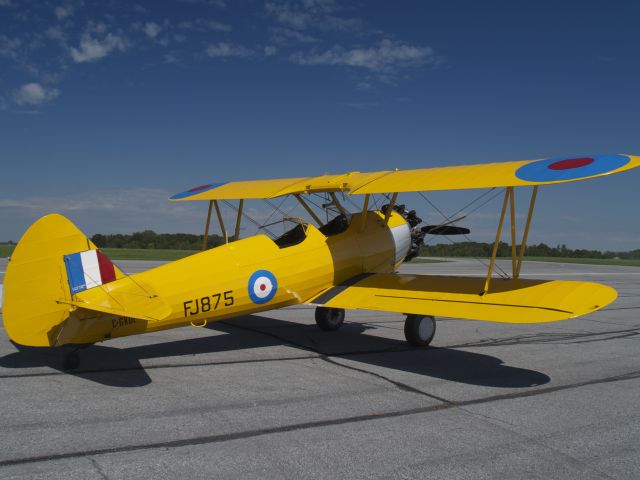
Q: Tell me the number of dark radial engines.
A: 1